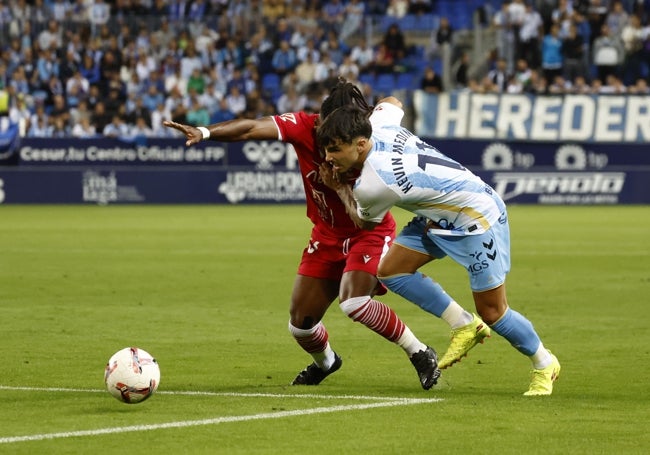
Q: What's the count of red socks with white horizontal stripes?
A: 2